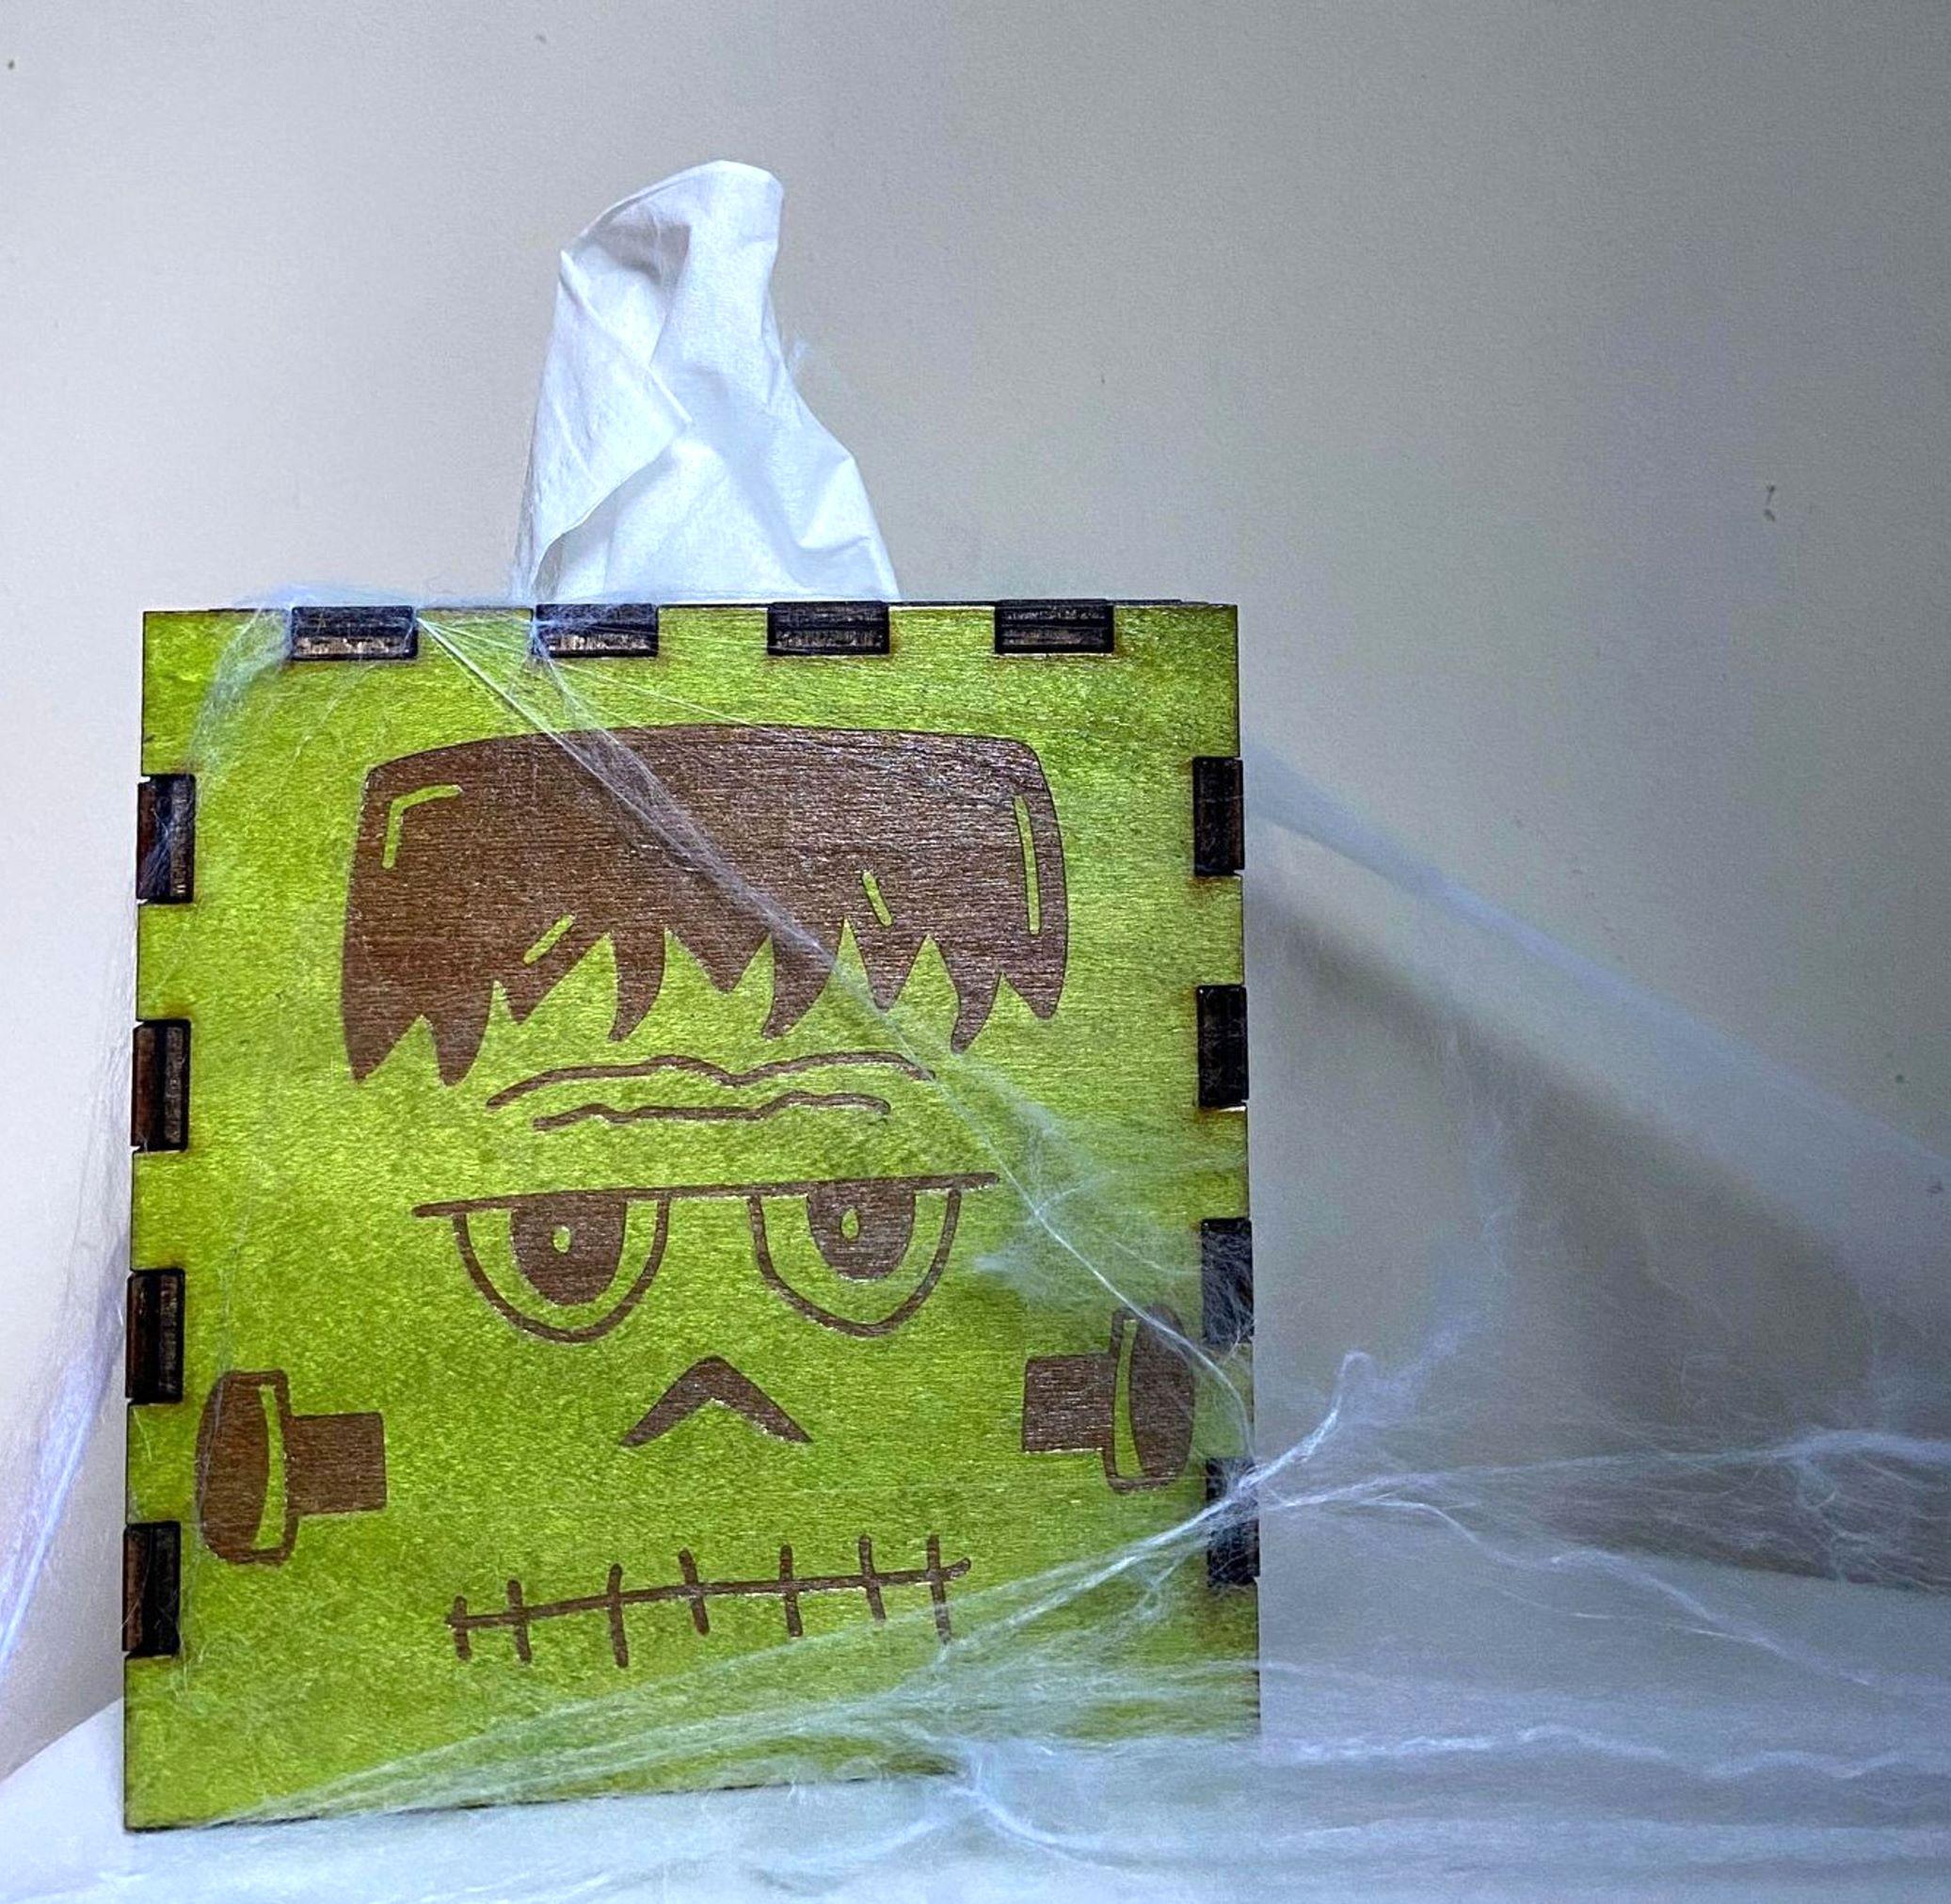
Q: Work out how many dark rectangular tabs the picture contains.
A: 12